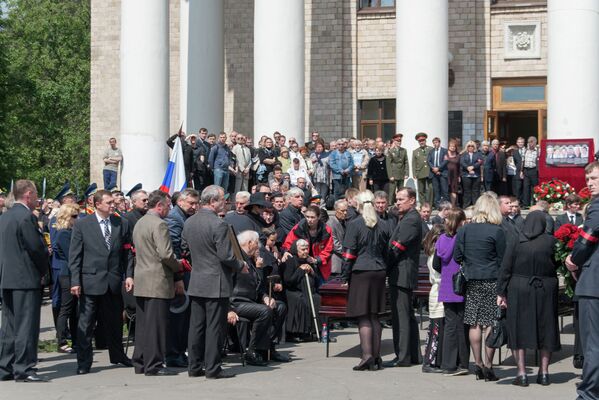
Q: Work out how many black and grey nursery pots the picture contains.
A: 0